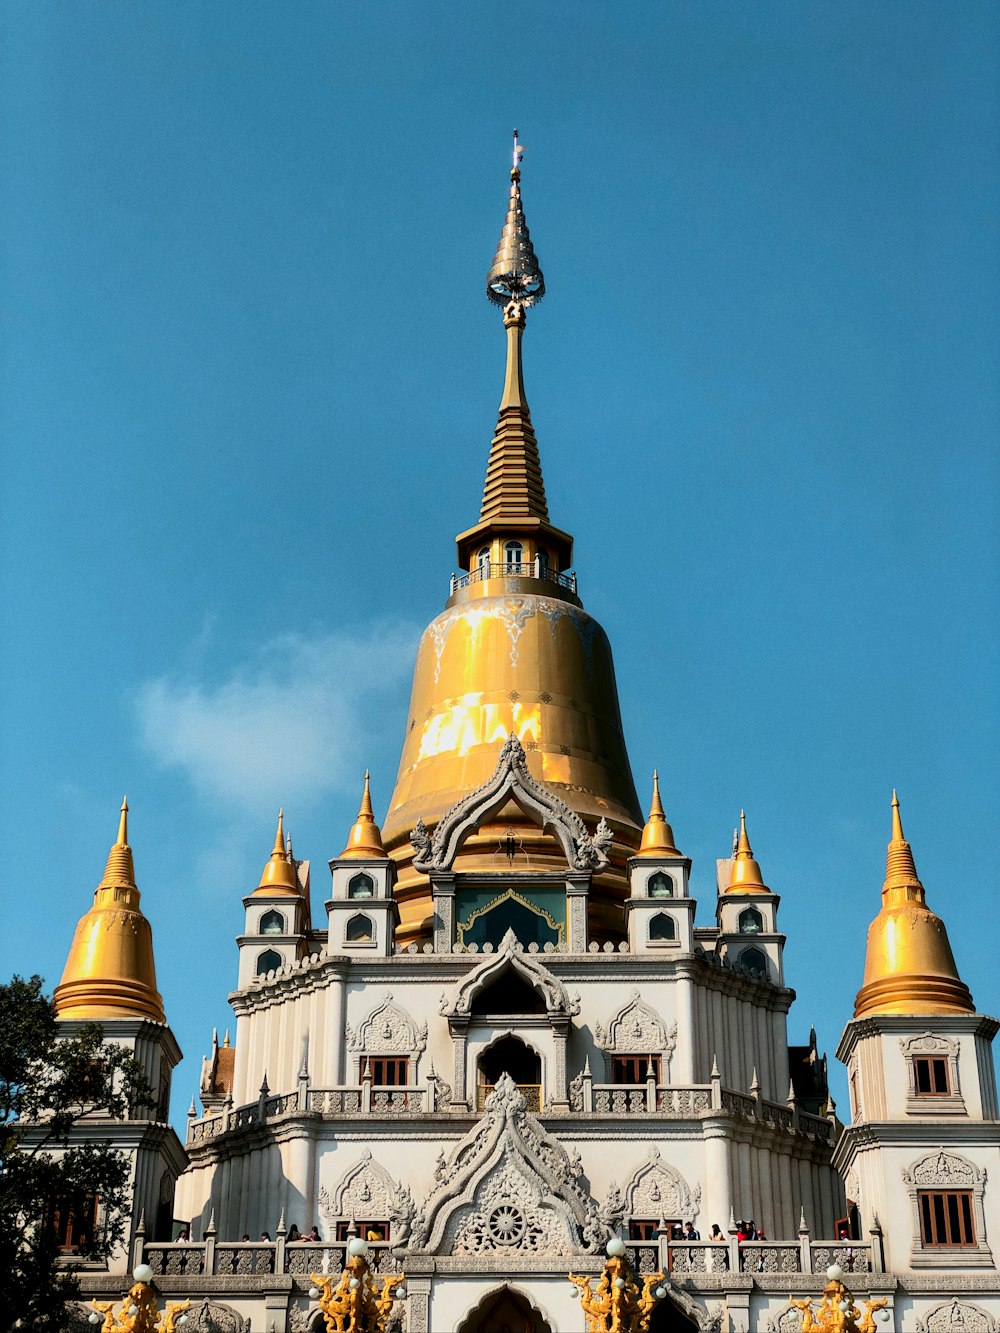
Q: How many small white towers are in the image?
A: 4